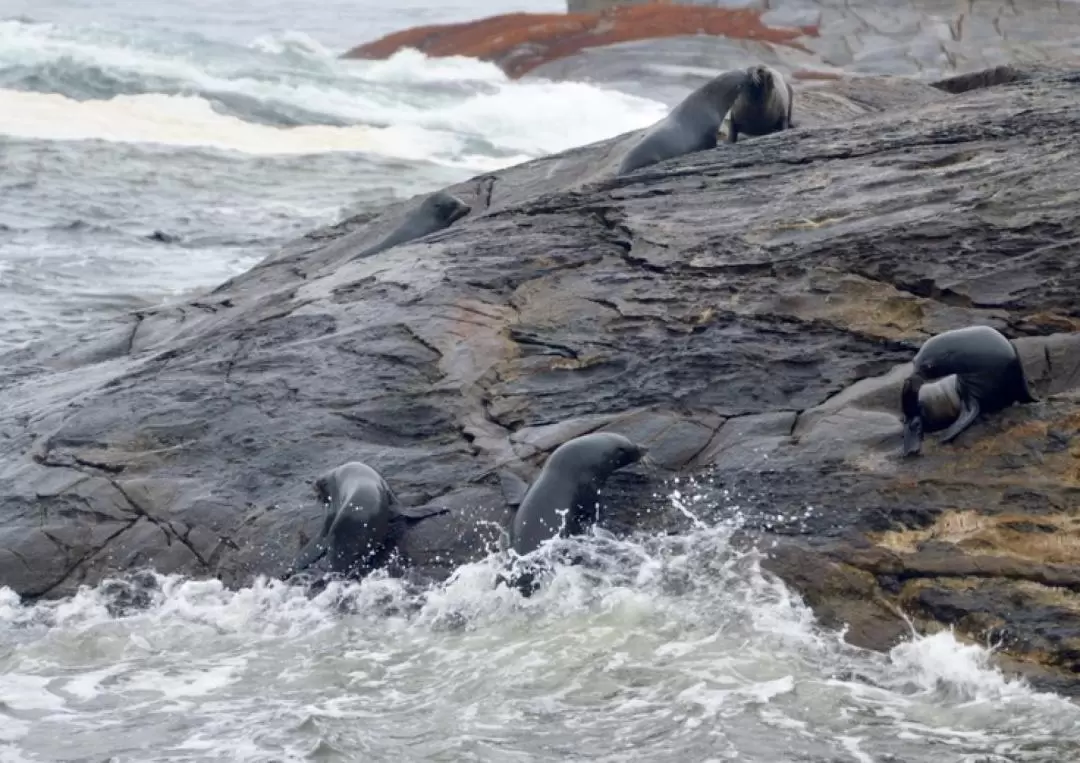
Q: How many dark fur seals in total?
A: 6